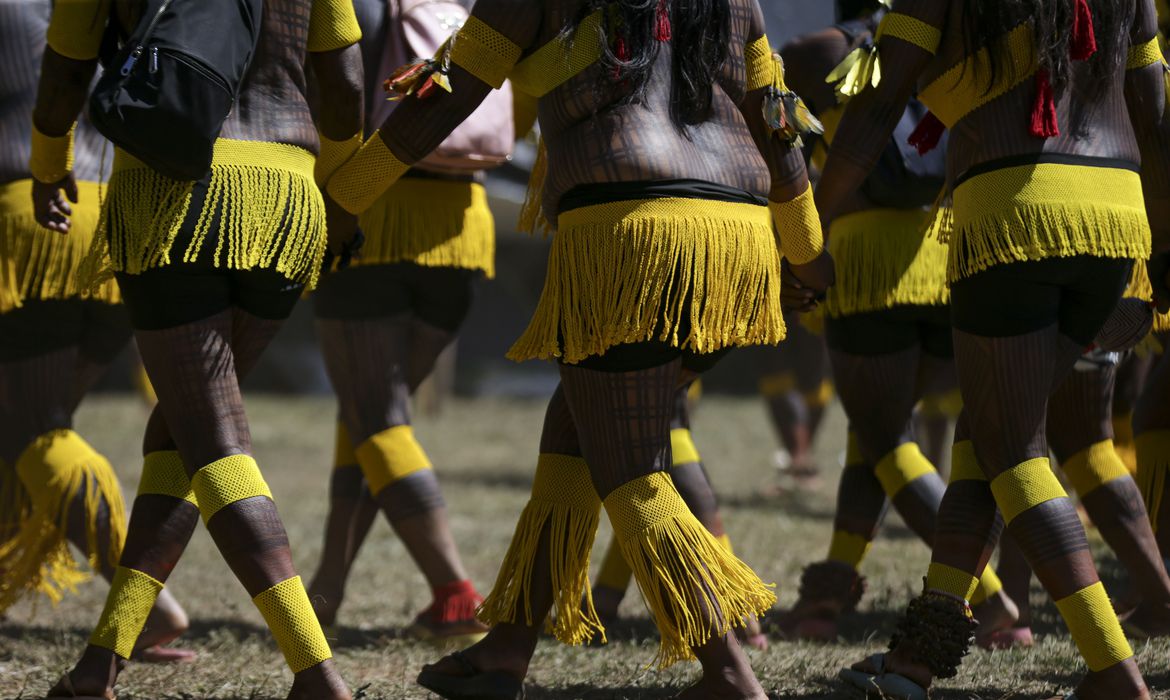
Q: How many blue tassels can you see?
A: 0